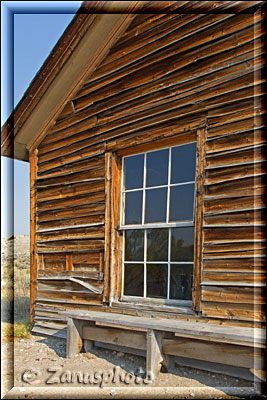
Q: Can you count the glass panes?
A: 12